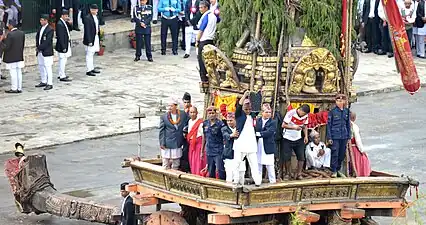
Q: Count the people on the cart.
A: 12